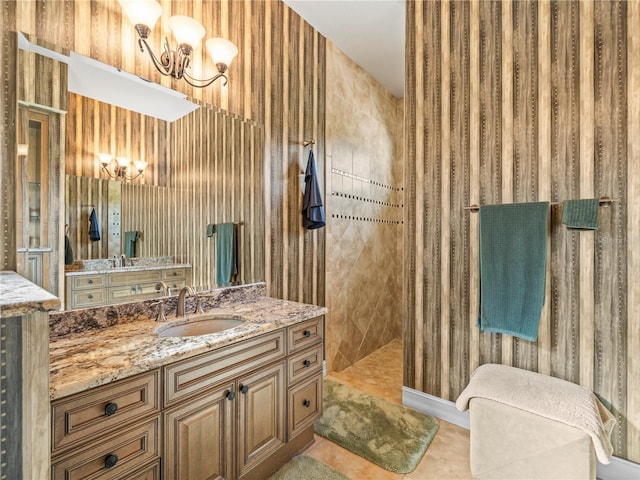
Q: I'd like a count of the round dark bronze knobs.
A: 7